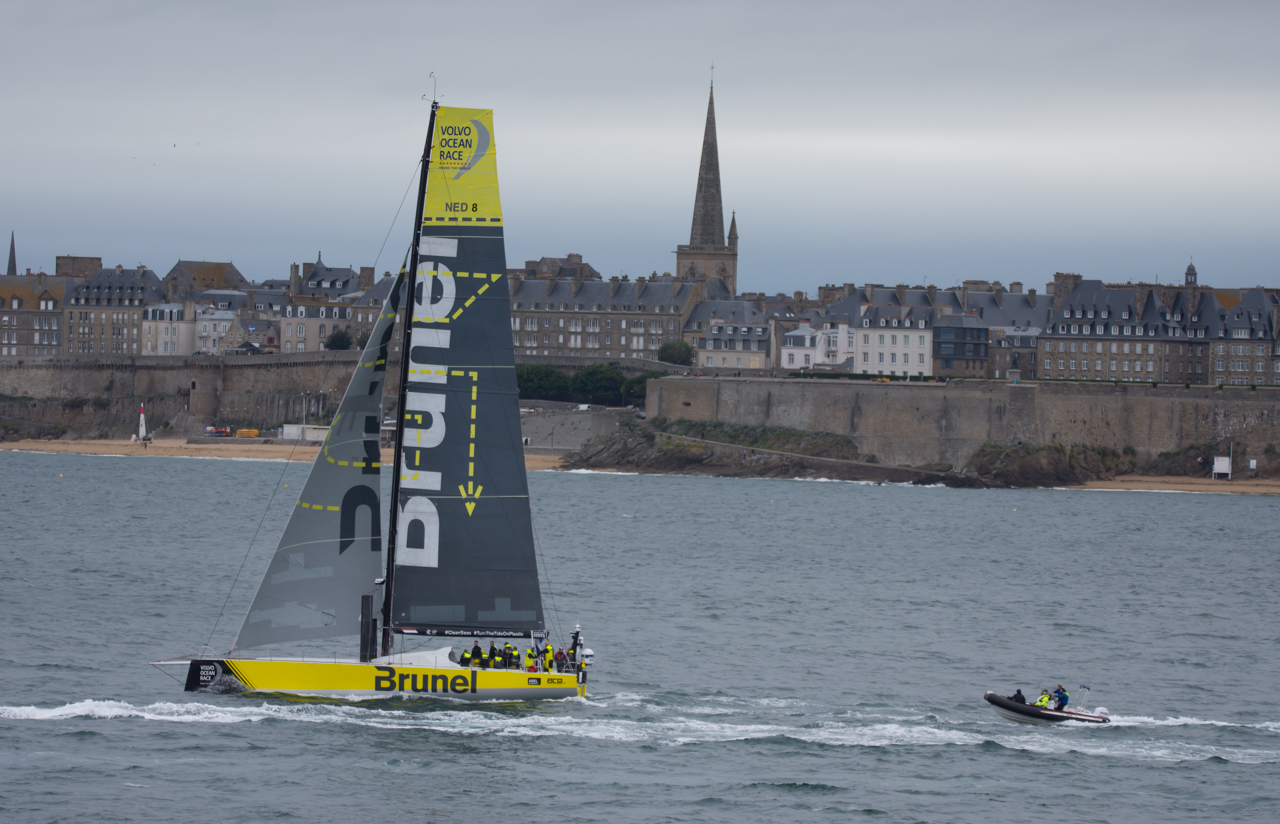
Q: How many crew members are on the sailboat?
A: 11